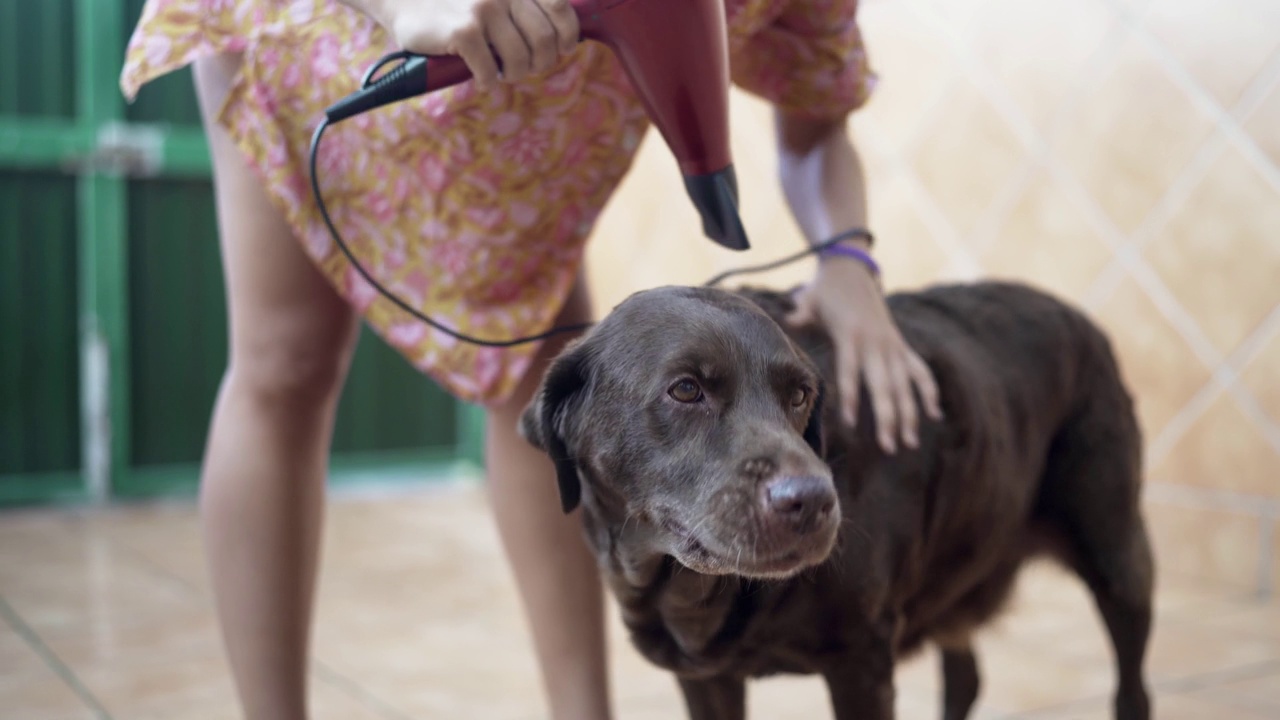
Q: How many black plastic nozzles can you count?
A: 1